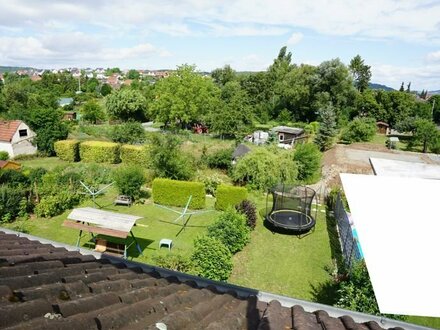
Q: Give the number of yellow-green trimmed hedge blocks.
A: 5